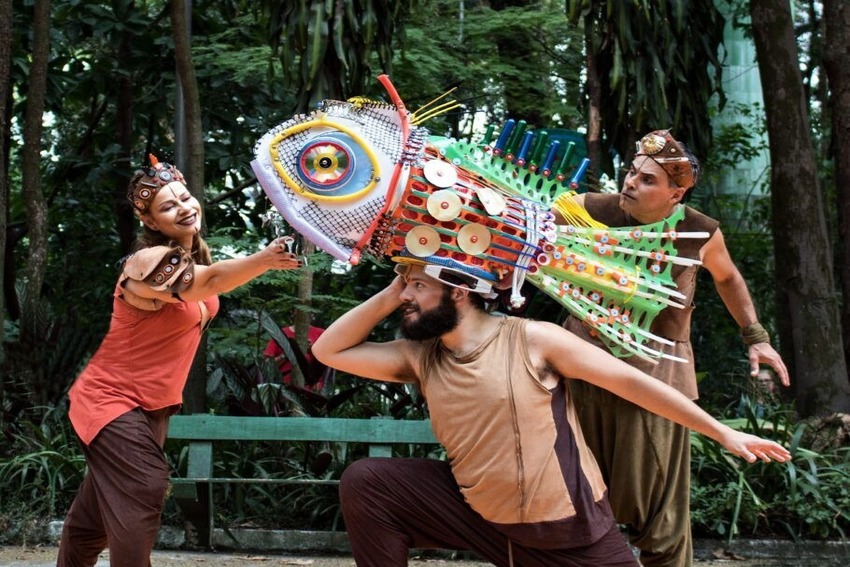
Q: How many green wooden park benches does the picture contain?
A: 1